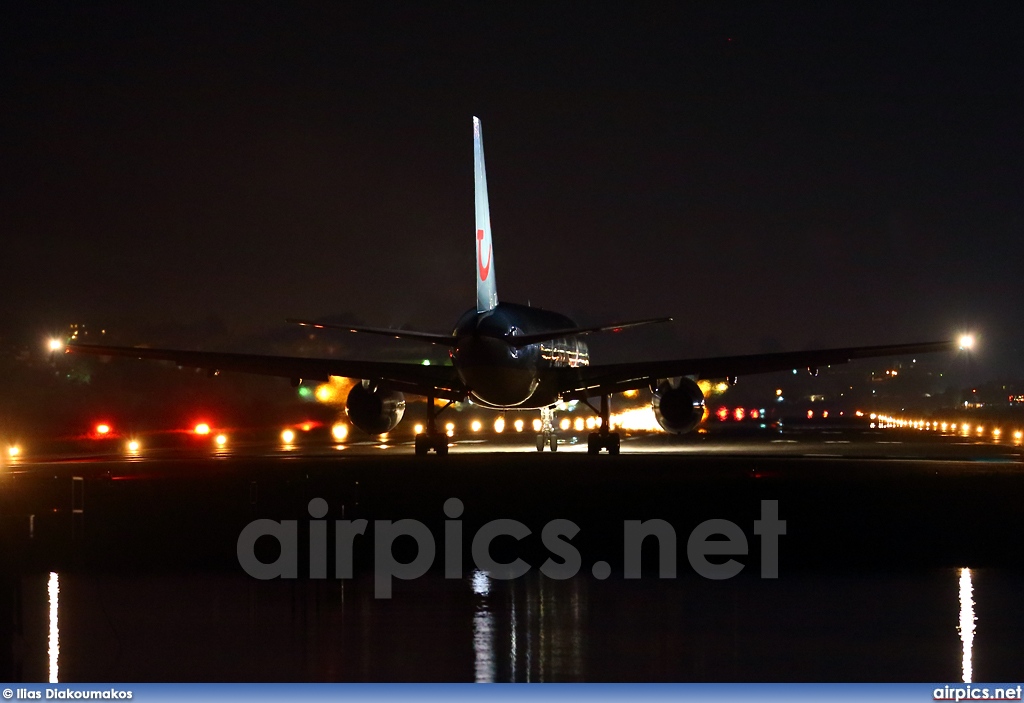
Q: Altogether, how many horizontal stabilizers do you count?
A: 2